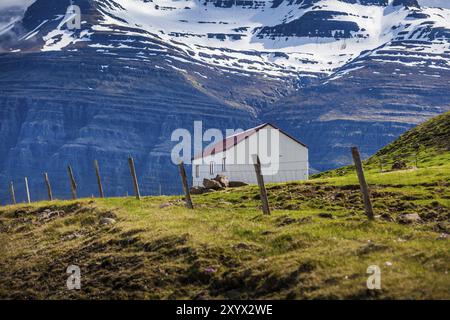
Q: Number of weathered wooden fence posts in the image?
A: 9